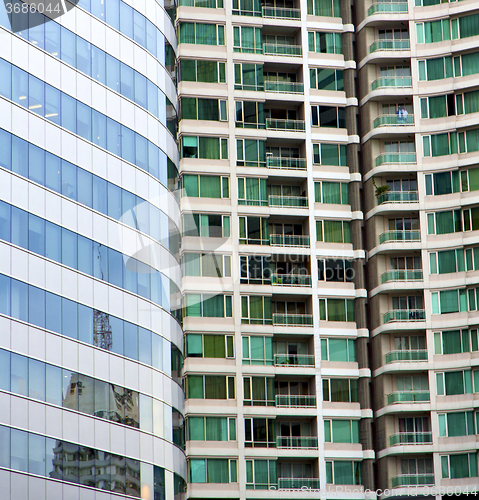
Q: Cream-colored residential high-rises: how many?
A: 2